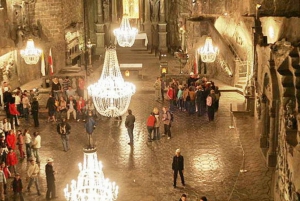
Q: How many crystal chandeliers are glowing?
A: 5